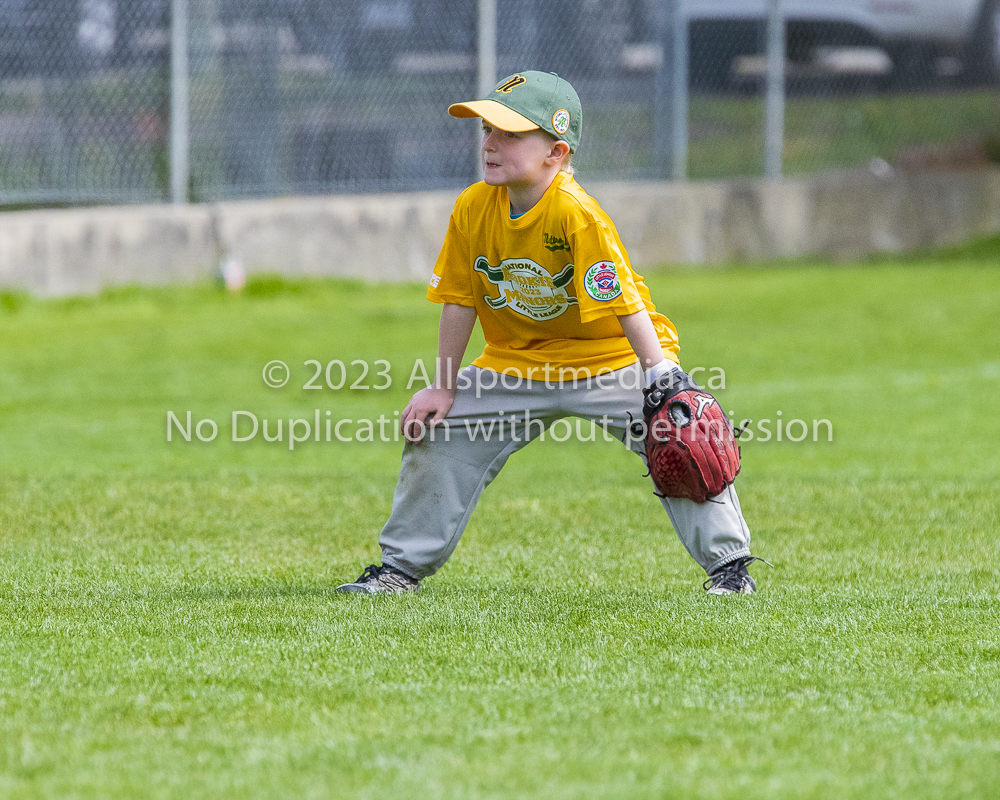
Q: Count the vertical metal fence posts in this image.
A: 4